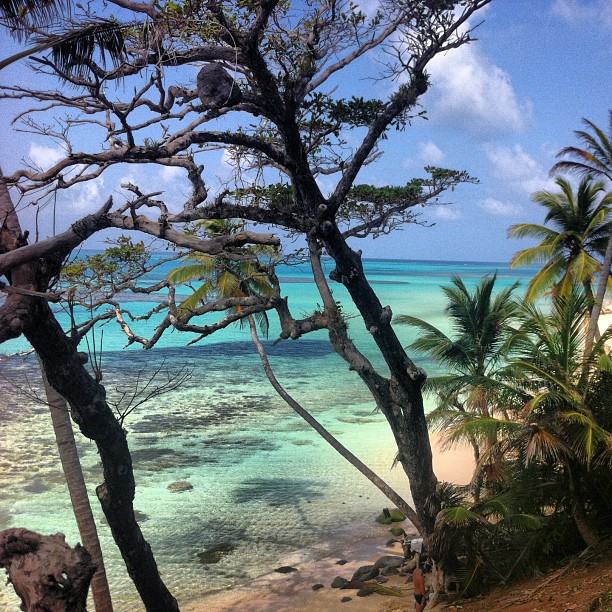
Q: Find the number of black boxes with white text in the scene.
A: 0